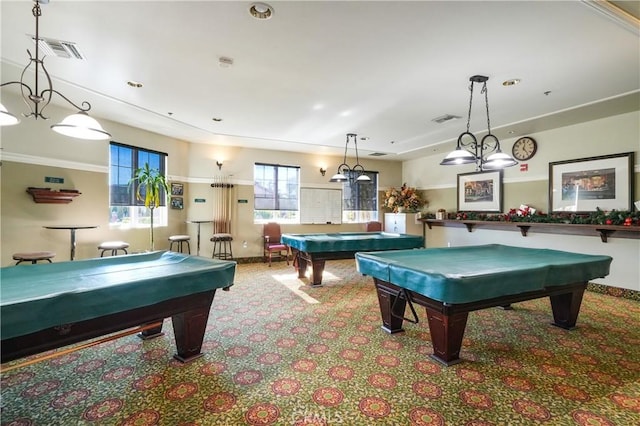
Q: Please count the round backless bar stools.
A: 4